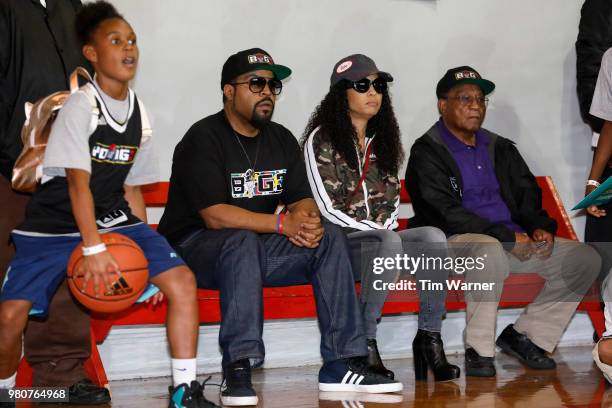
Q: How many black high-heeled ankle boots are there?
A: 2